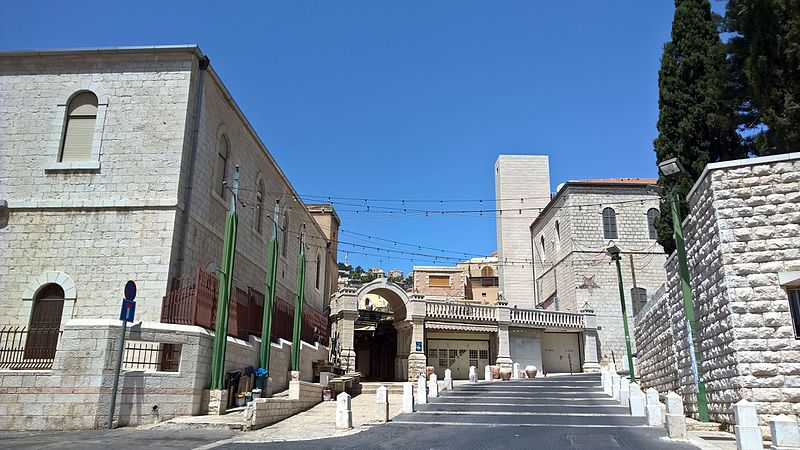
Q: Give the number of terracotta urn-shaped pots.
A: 4